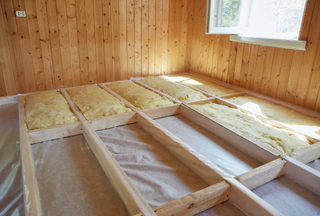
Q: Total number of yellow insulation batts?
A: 7